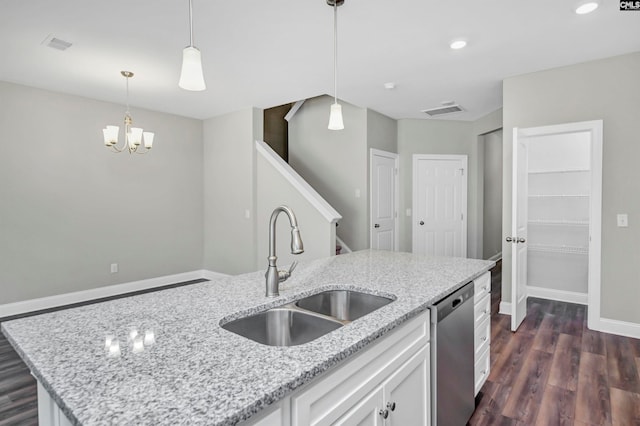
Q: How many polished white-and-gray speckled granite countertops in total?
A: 1